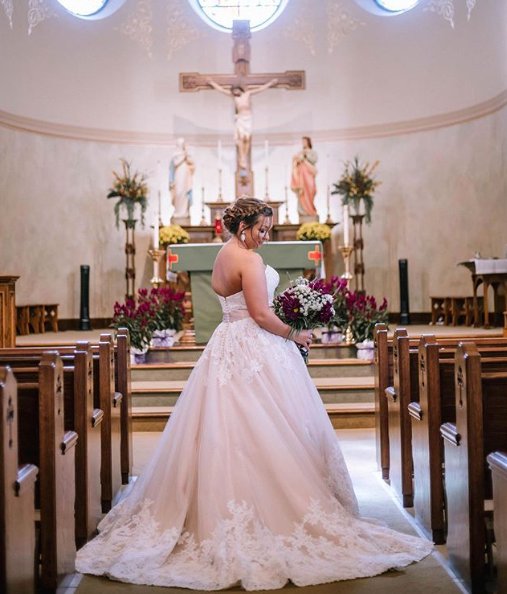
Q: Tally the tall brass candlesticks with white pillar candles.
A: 2